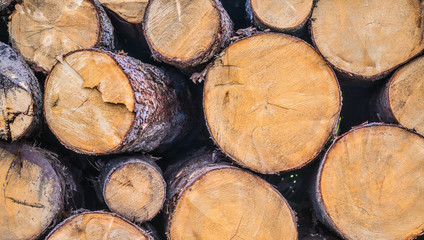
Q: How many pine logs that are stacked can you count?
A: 14